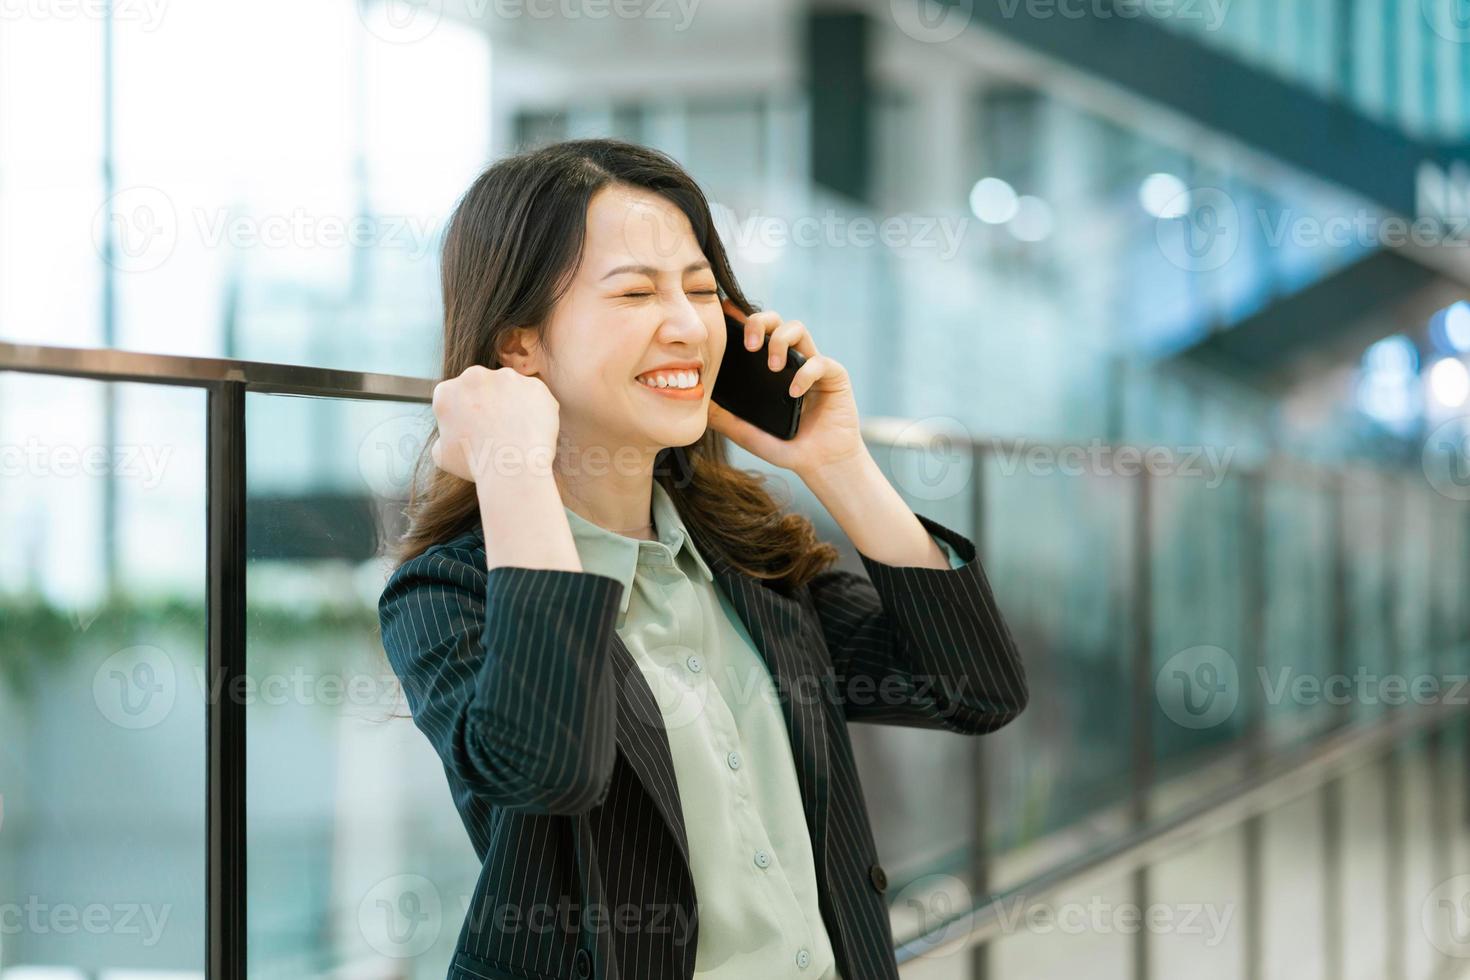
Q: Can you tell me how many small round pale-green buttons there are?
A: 4